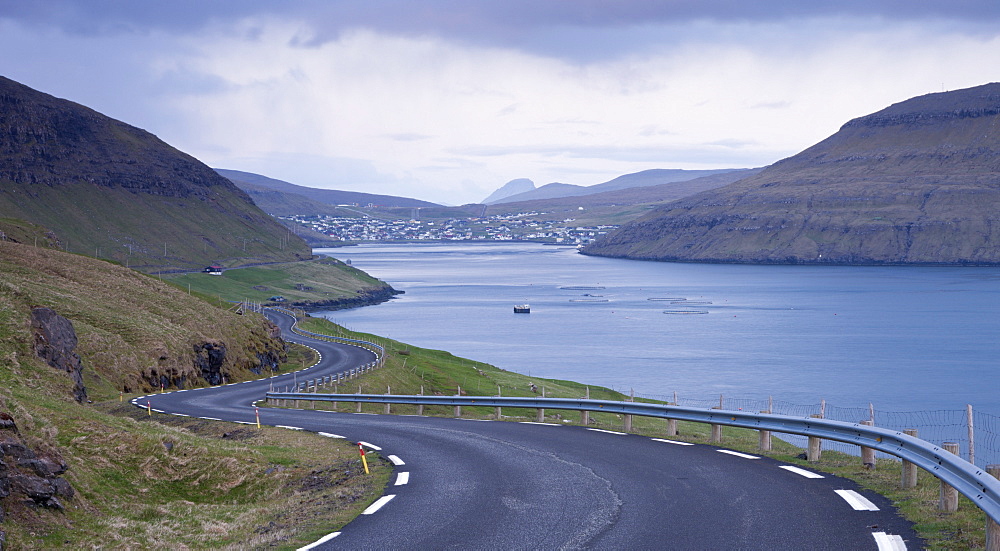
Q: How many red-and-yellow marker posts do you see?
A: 5